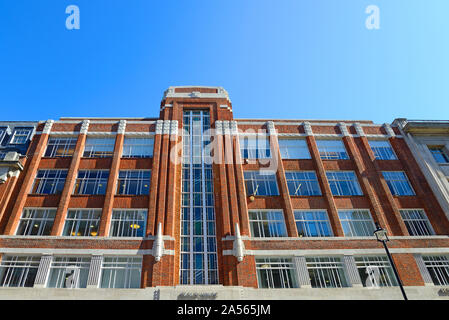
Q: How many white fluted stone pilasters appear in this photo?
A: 5